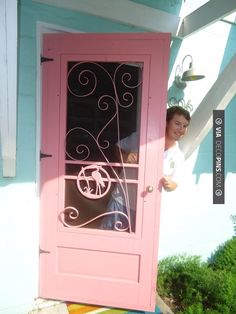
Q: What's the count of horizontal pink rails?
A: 2